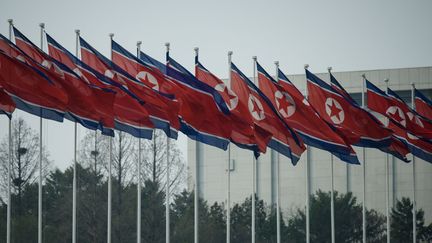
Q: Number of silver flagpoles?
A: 15